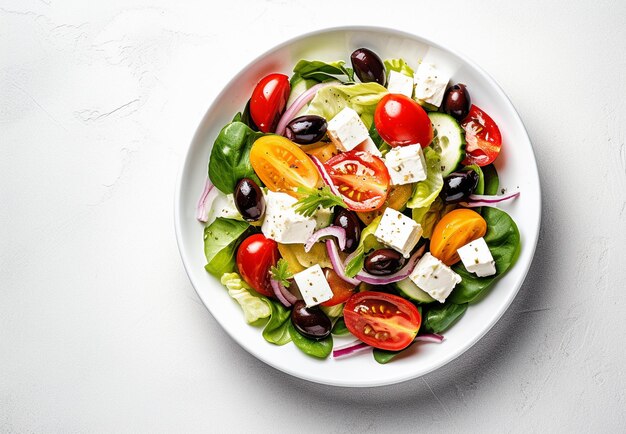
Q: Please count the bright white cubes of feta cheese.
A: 9